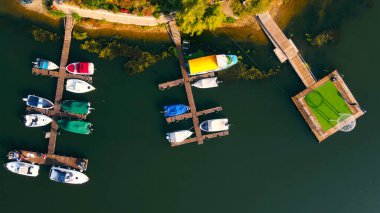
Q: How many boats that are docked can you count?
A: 14